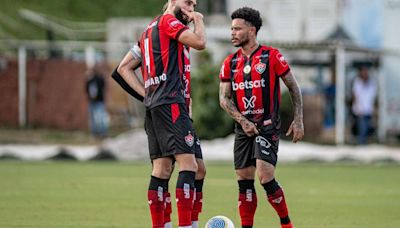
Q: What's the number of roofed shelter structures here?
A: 1